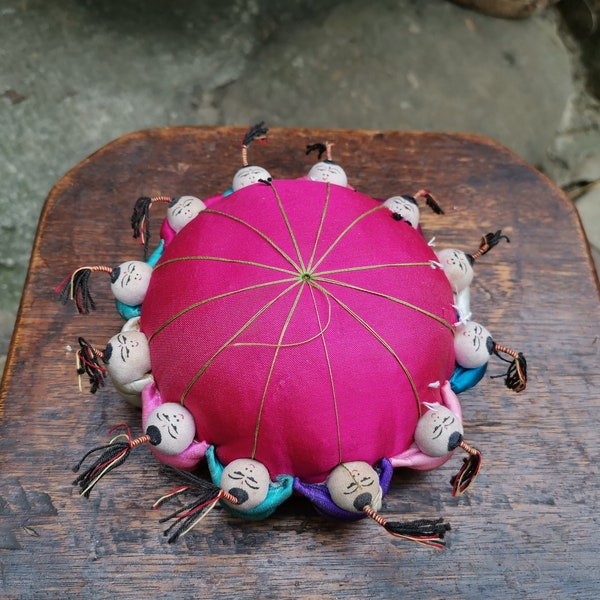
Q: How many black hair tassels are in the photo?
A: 12